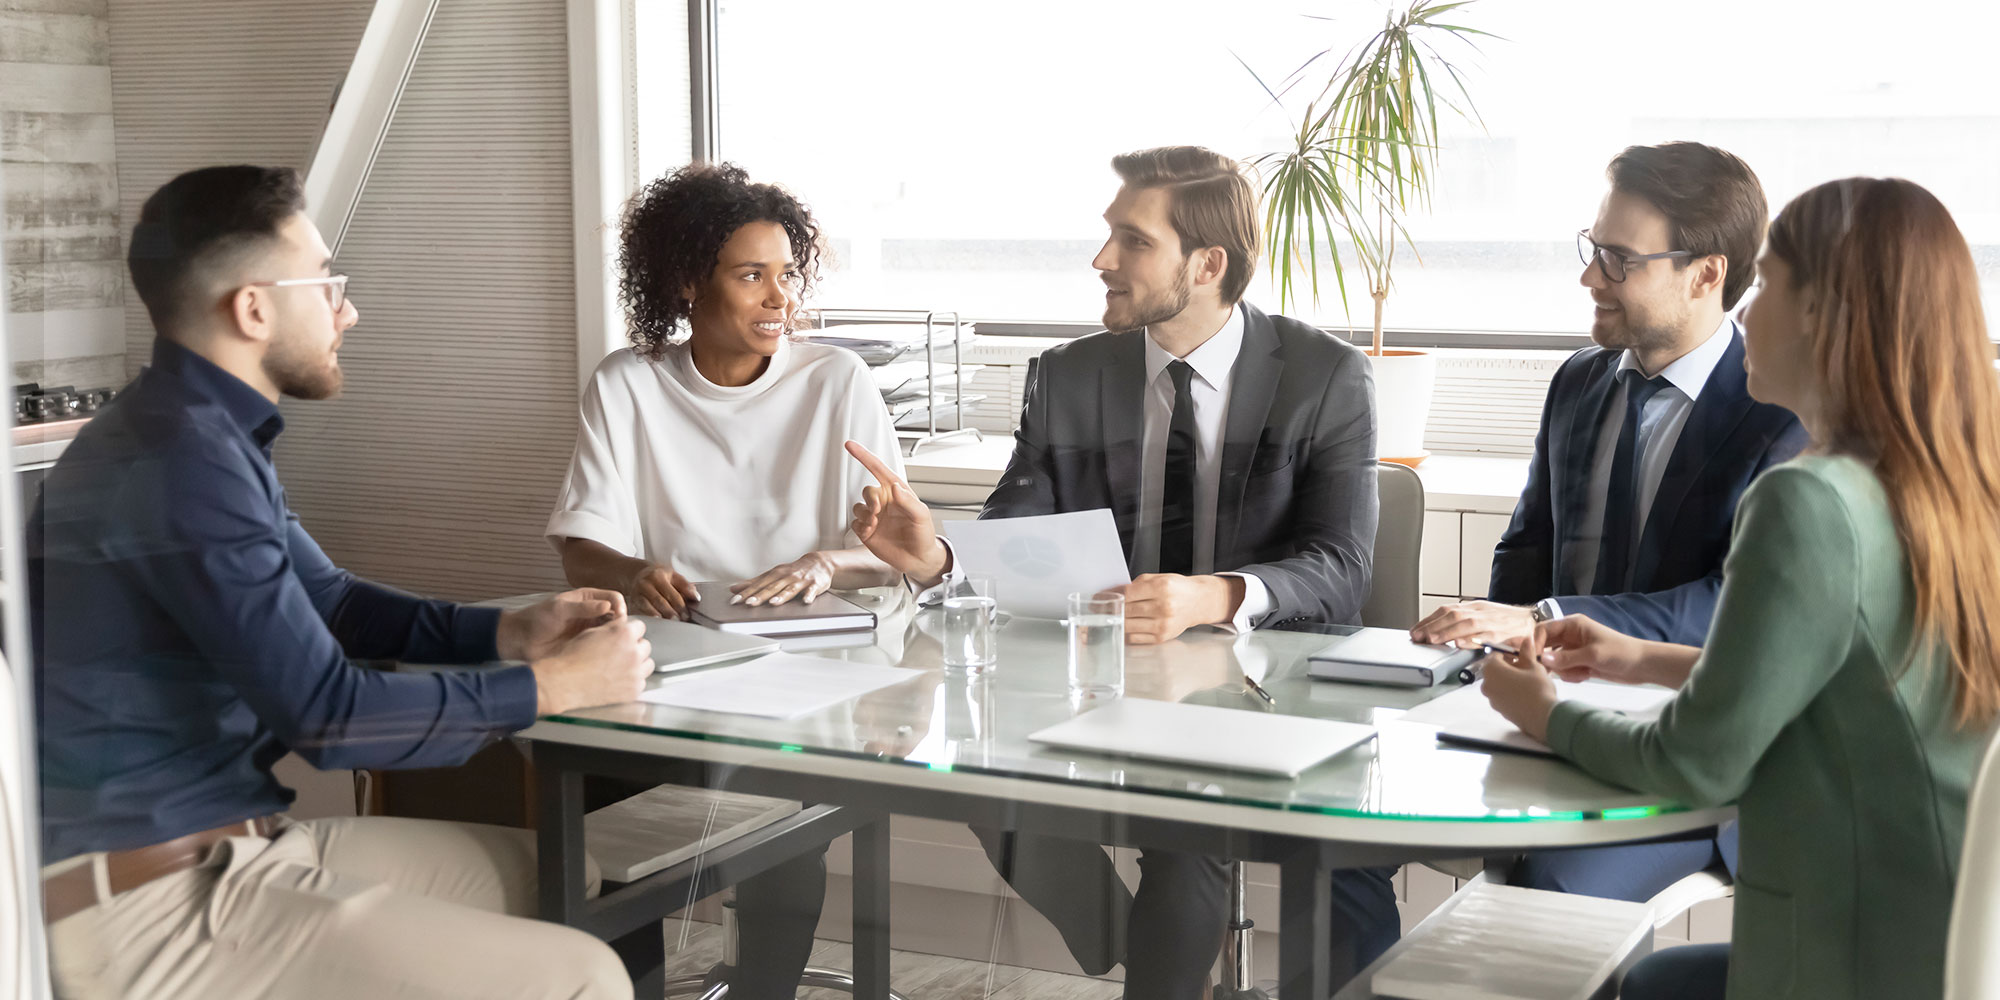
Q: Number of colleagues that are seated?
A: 5